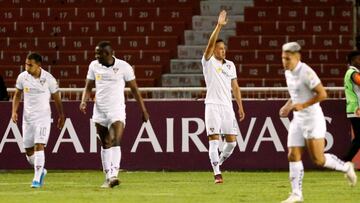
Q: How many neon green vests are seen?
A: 1